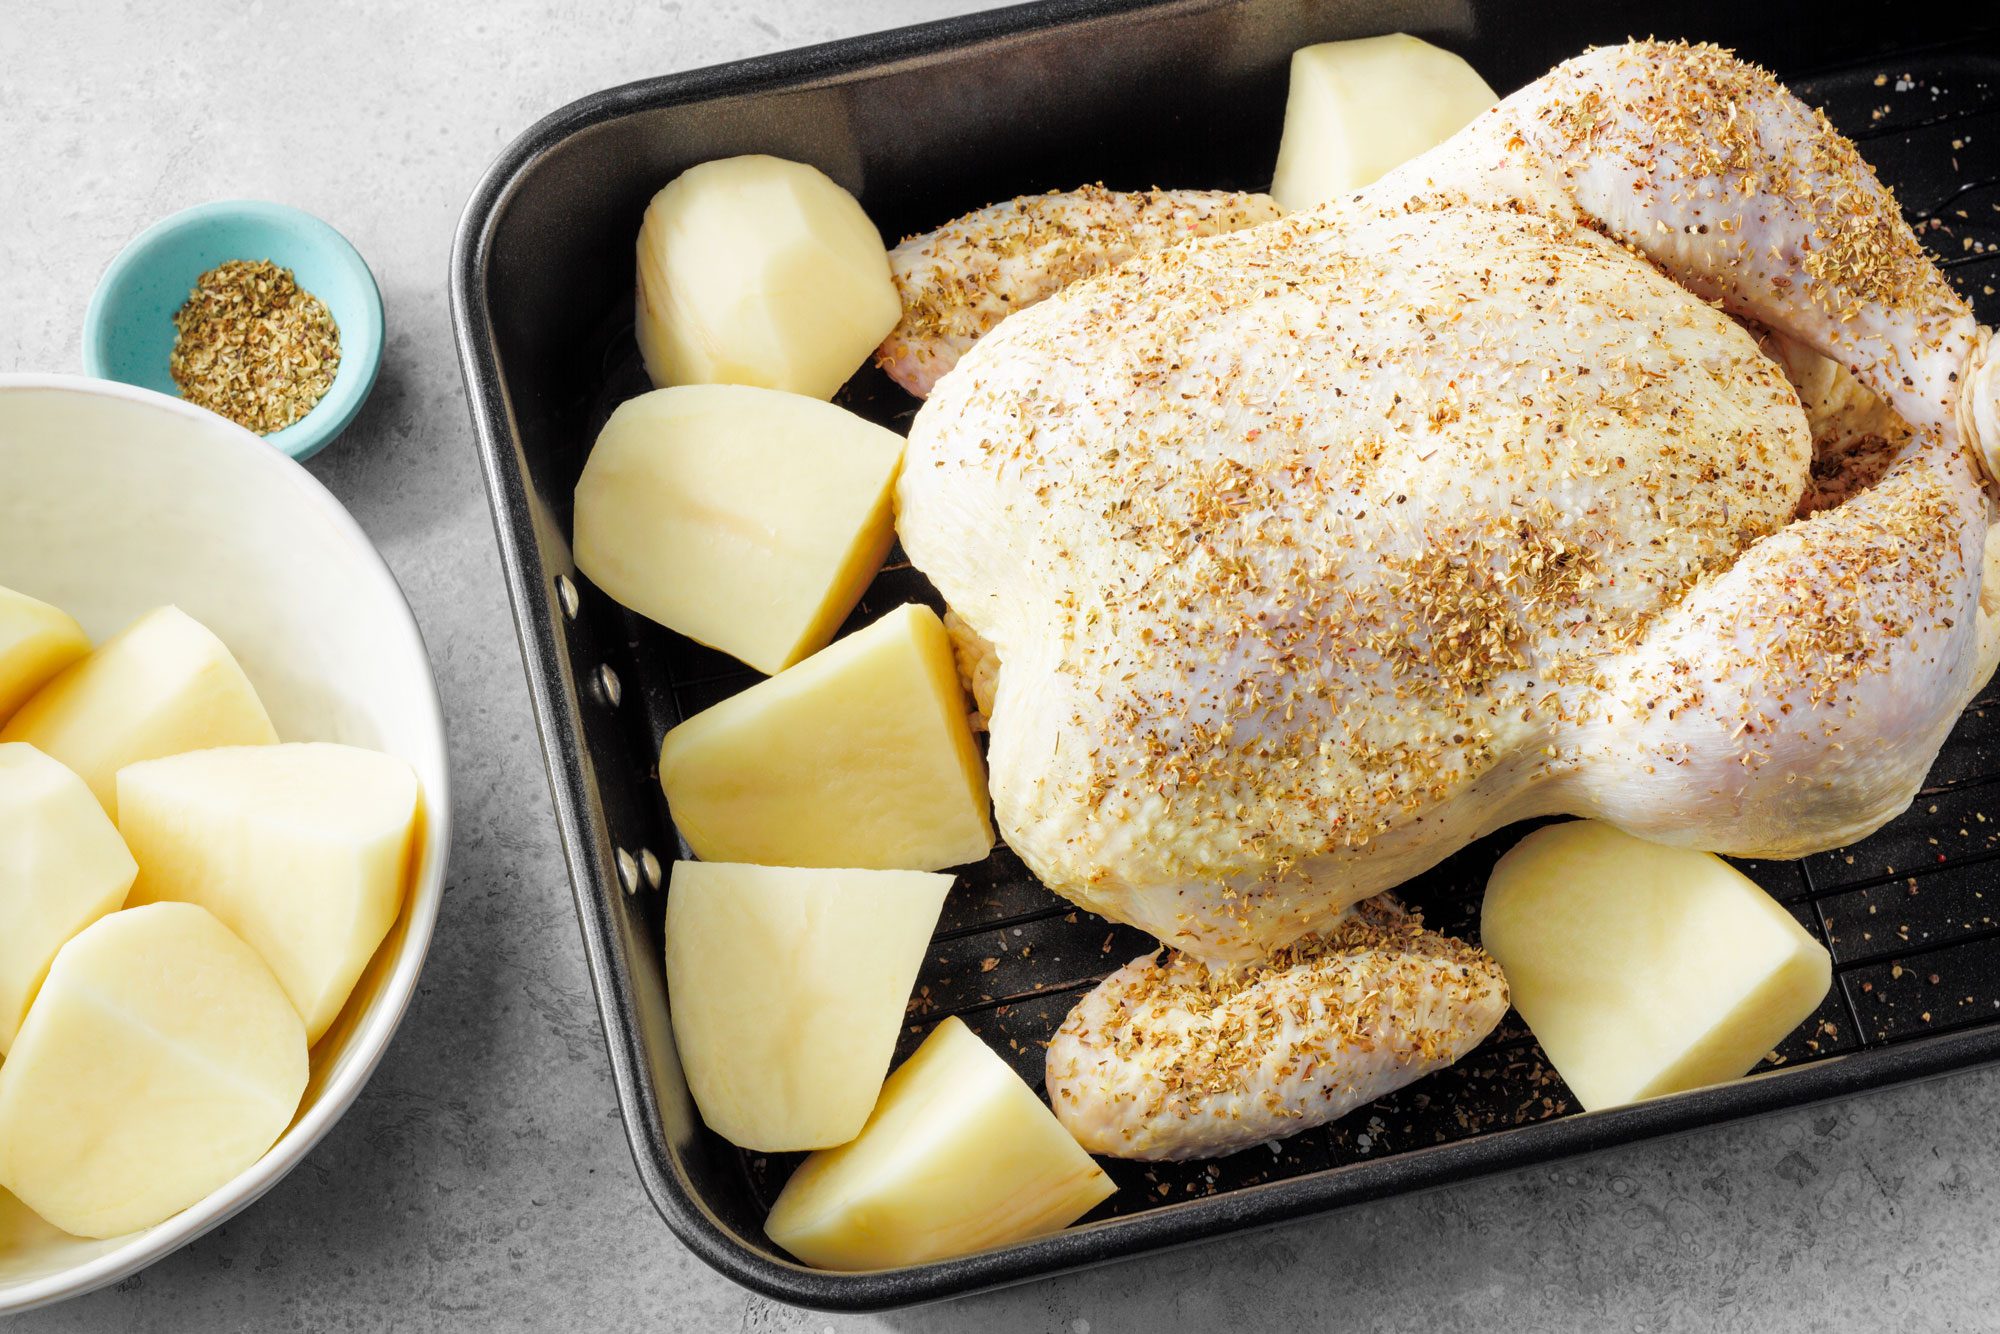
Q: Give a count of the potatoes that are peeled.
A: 12